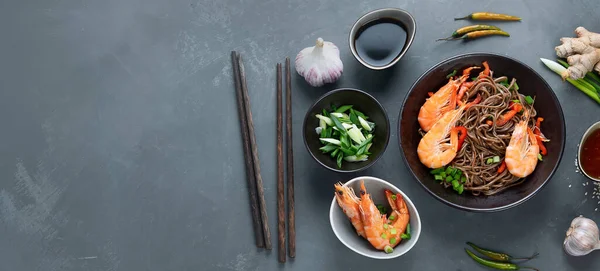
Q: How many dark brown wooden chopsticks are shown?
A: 4